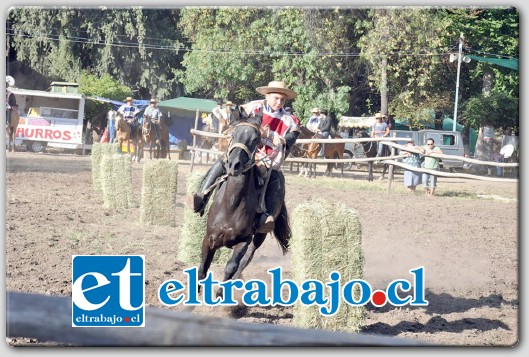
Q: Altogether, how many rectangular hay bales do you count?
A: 5